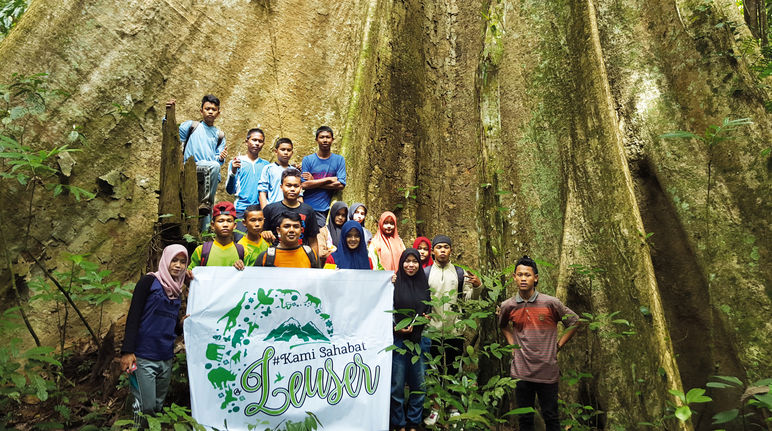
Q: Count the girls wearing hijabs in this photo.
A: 7